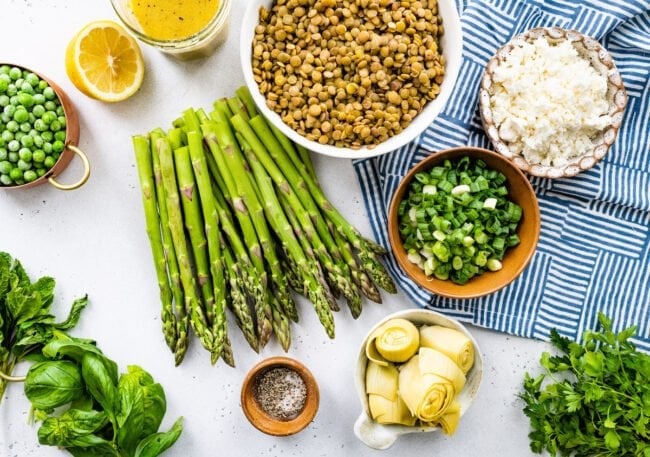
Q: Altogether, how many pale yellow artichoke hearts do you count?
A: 4